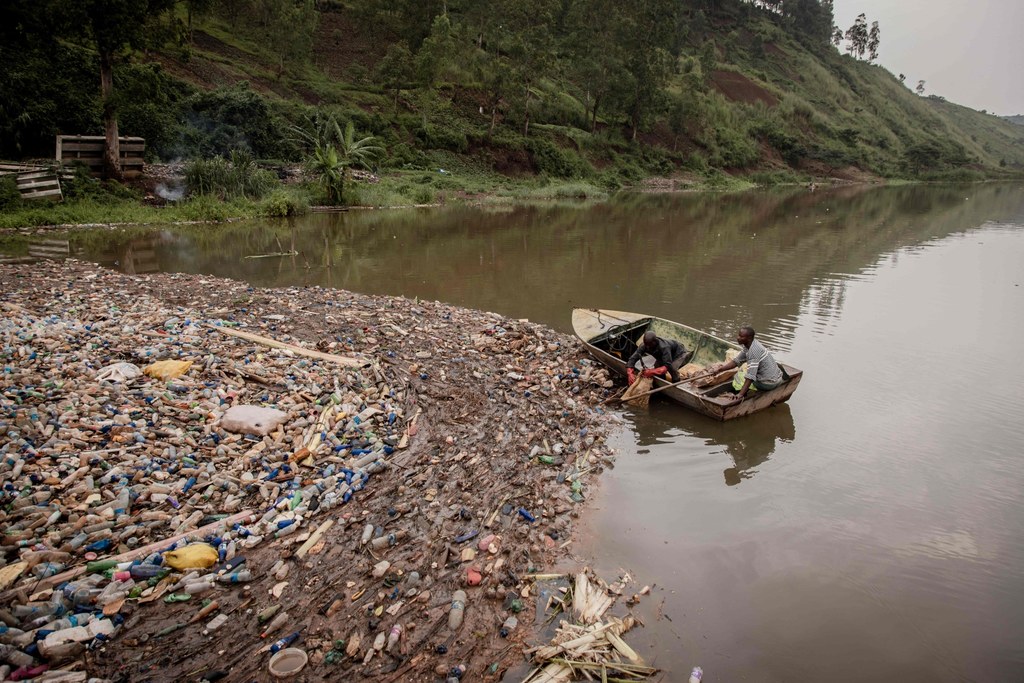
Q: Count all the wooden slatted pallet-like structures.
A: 2